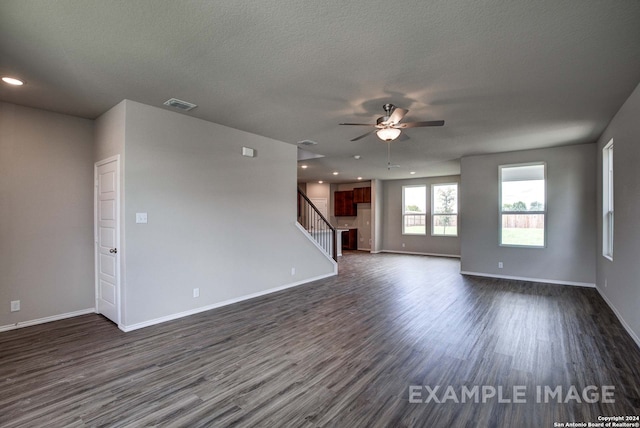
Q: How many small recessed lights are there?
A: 6